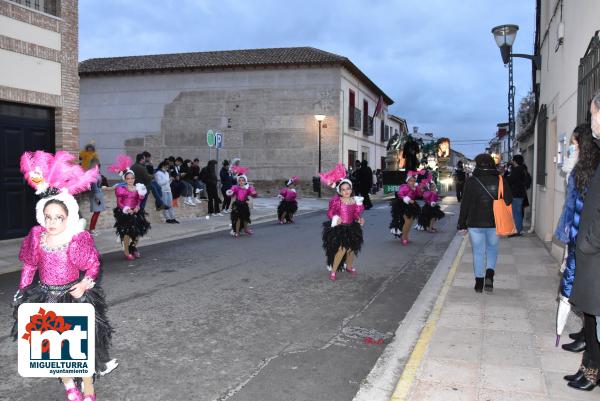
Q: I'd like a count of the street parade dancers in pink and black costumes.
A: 7